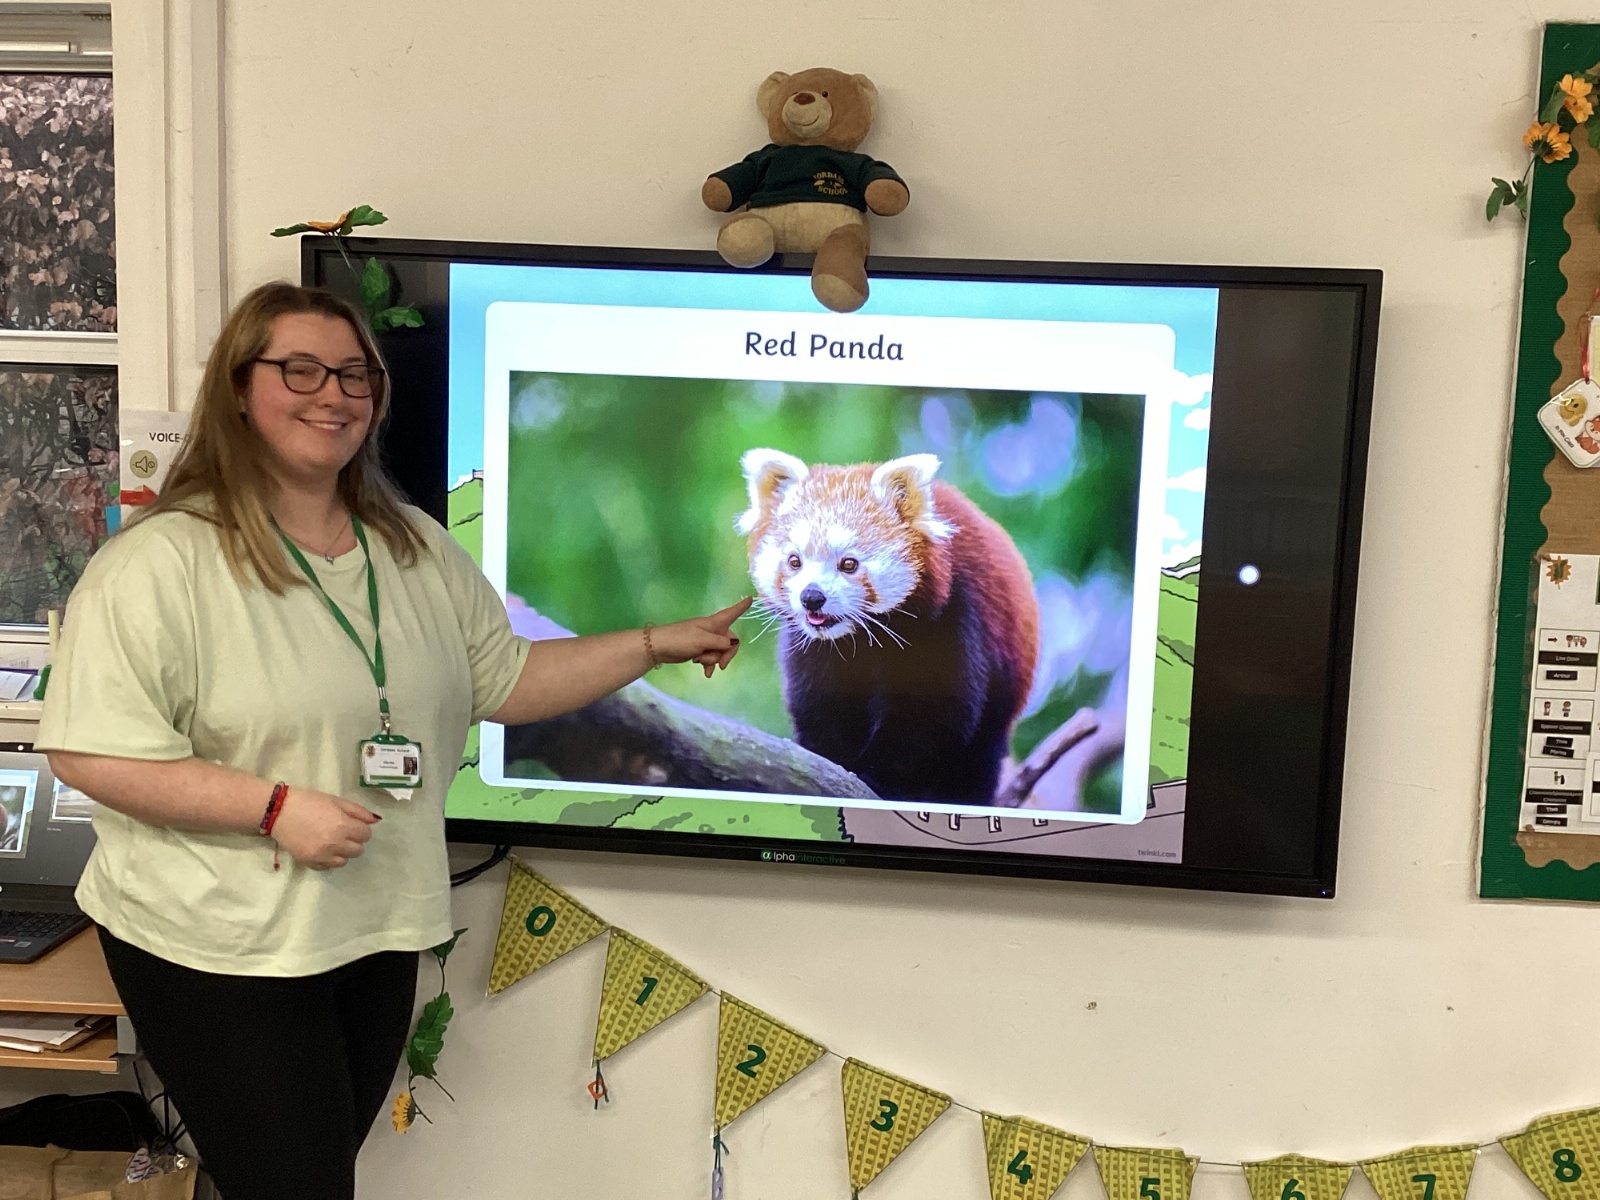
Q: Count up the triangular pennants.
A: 9